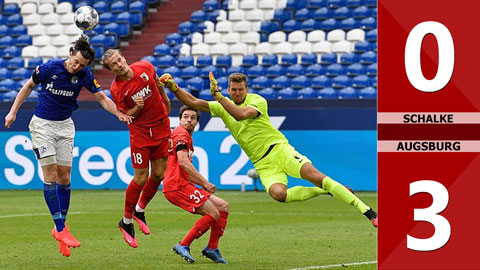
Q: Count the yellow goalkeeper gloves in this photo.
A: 2